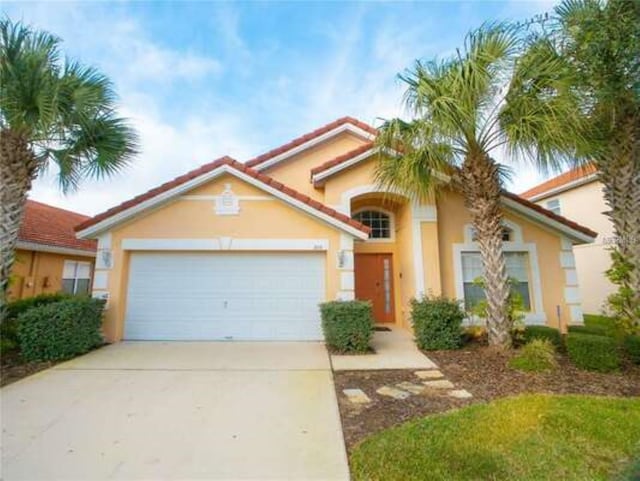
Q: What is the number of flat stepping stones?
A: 6